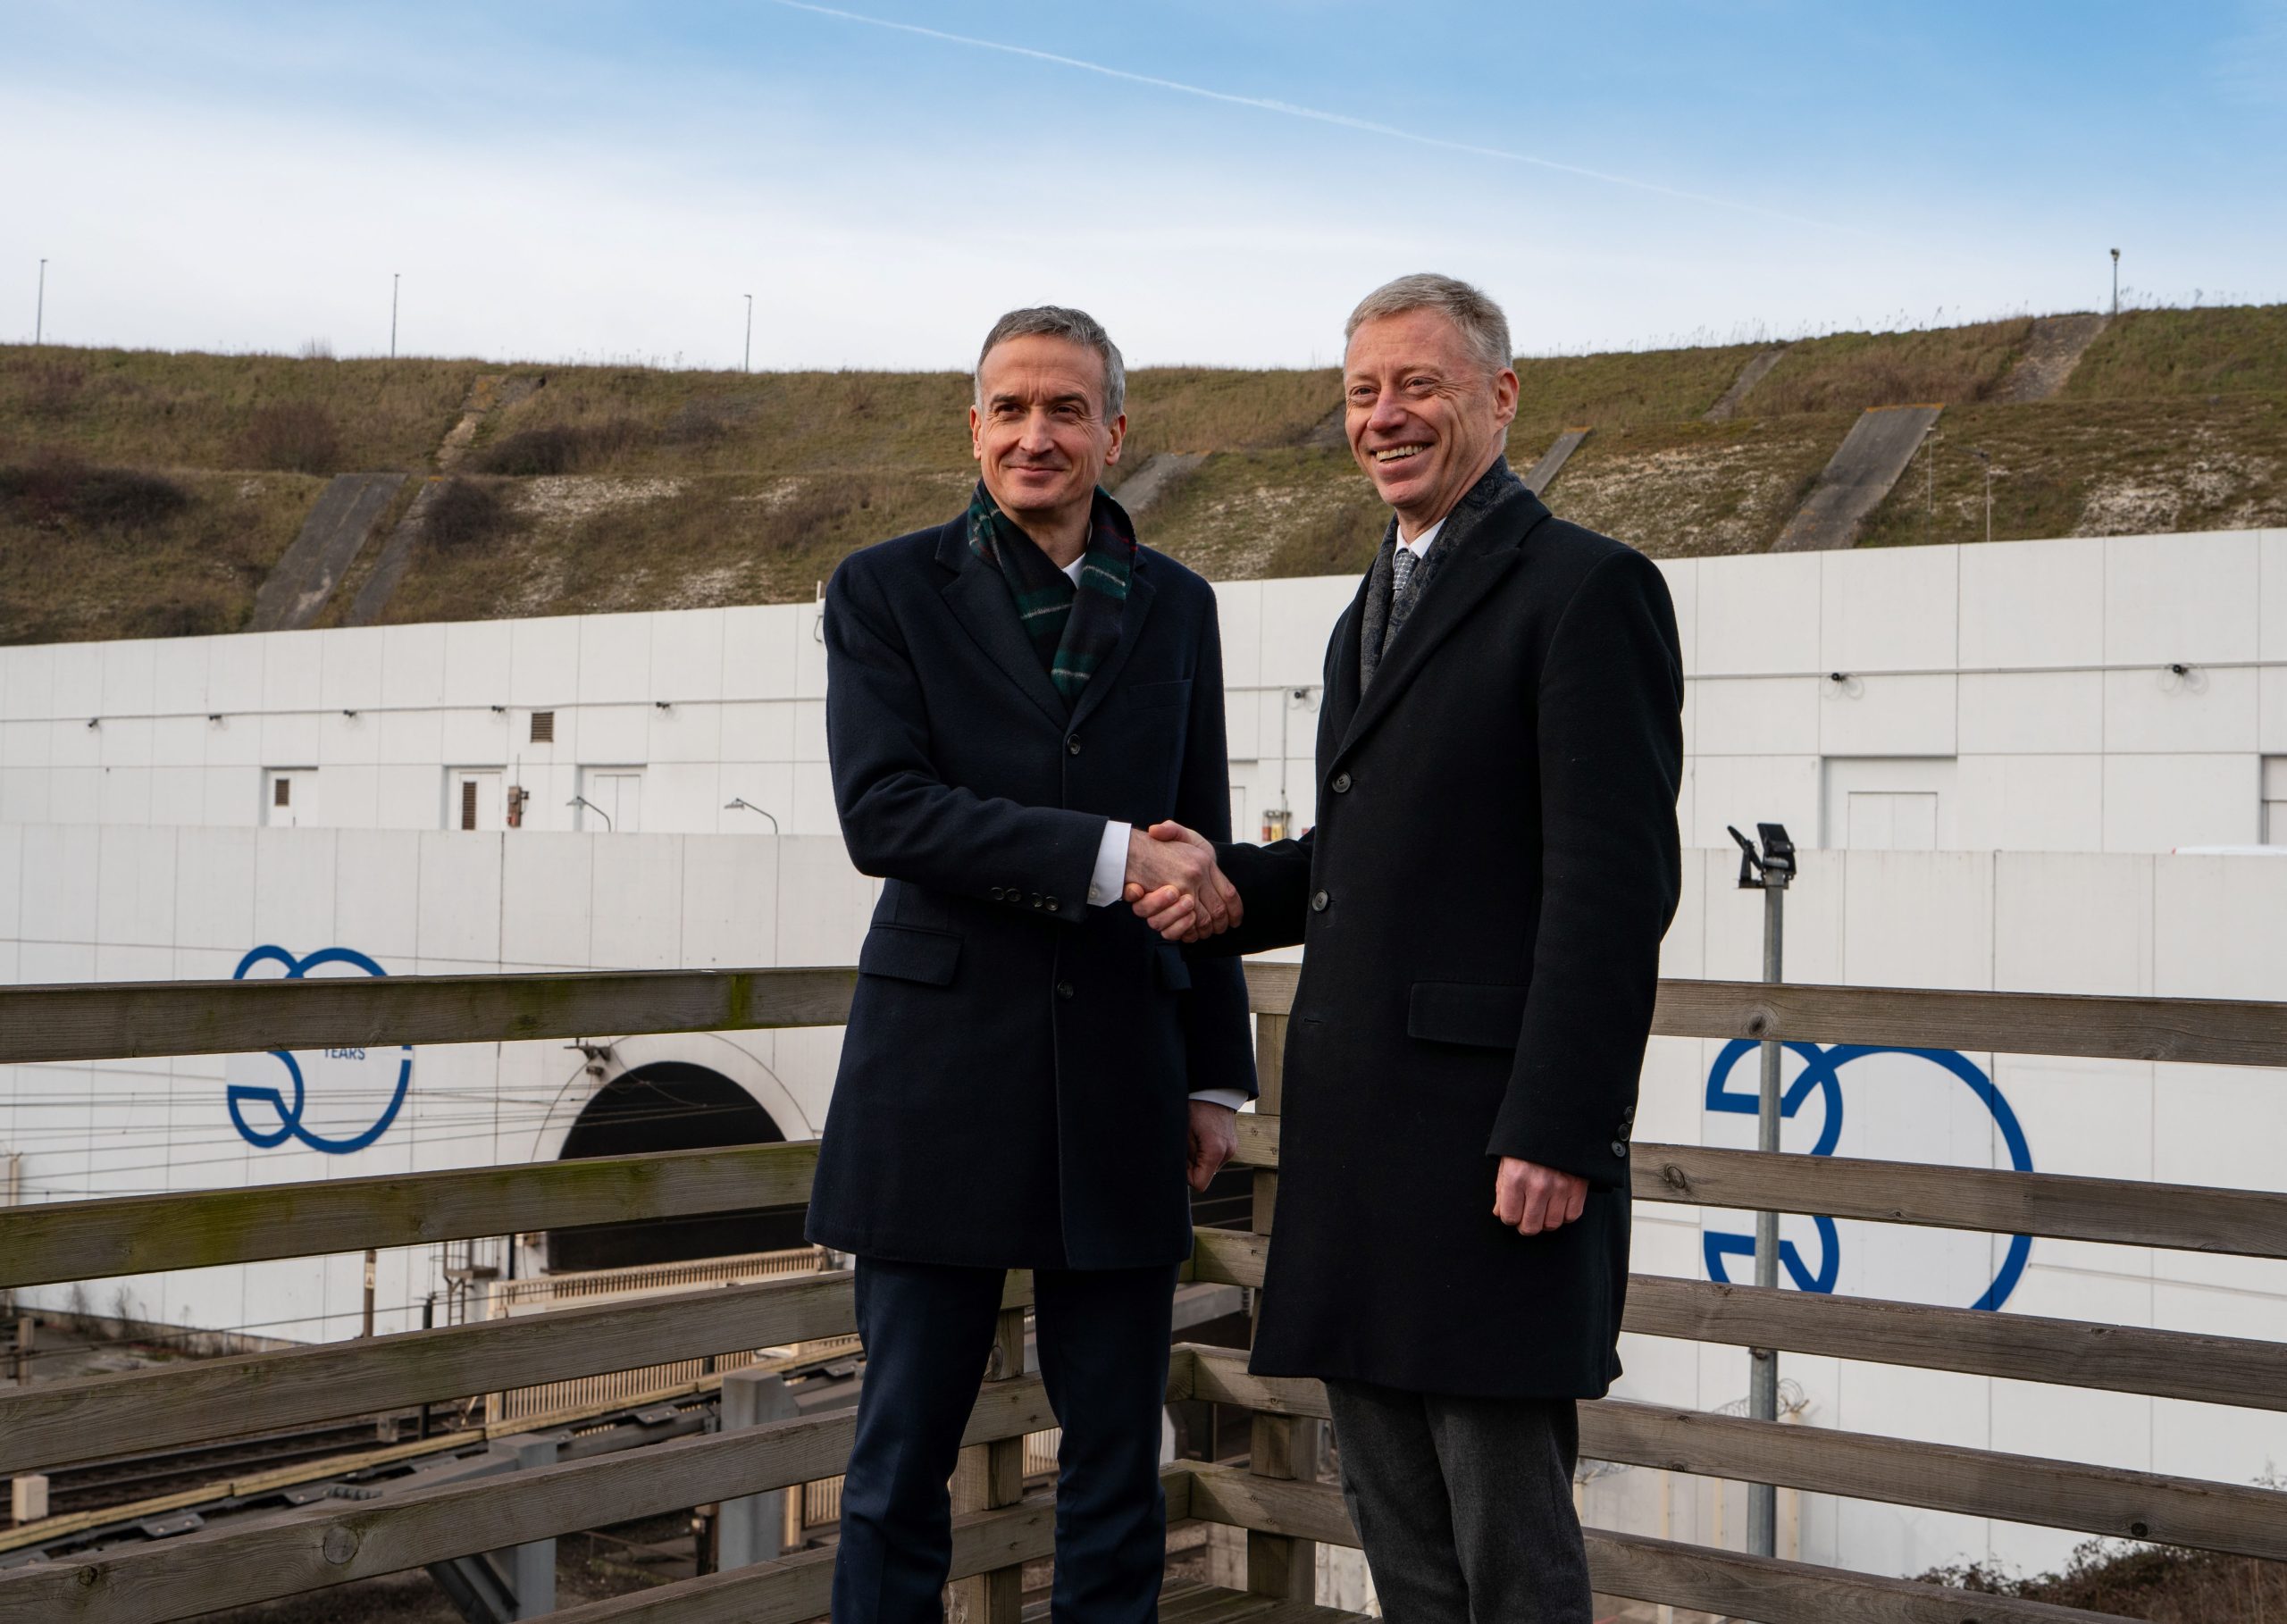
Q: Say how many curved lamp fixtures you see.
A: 2